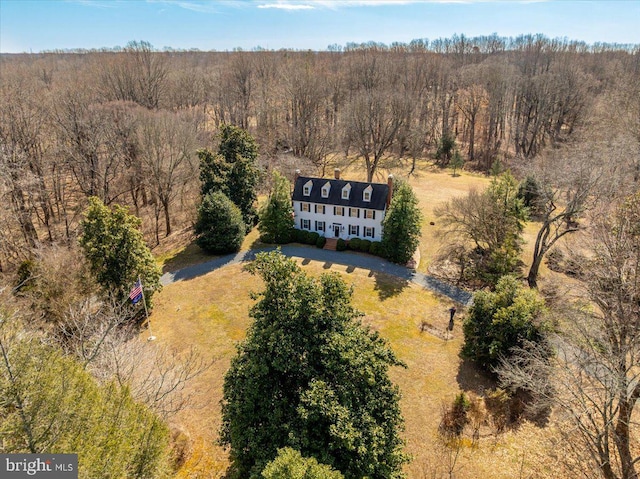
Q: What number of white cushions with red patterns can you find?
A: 0